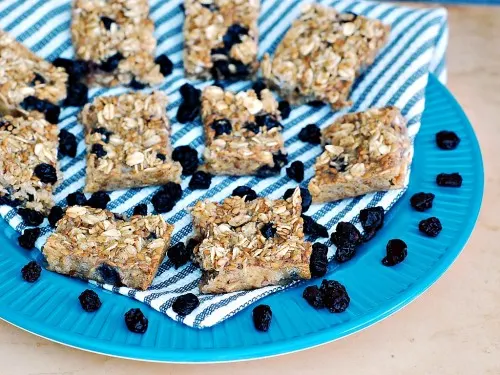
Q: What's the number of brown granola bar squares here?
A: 10